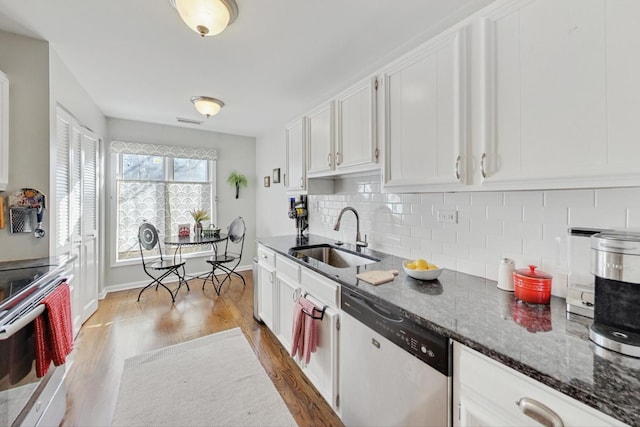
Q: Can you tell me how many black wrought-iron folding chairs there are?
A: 2